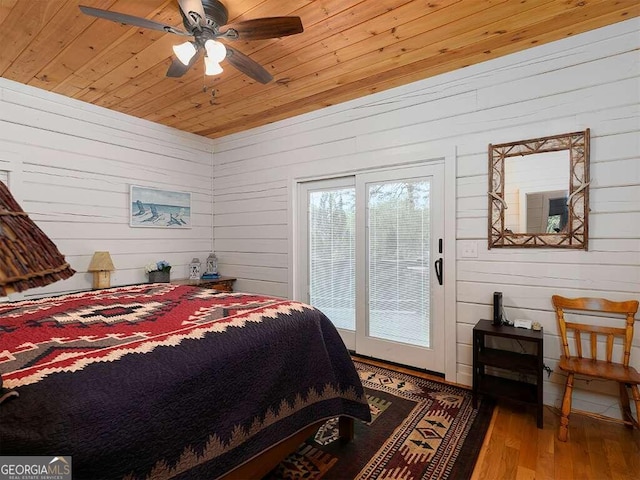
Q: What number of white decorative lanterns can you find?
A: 2